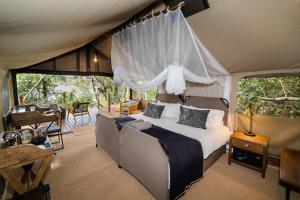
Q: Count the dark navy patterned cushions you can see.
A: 2